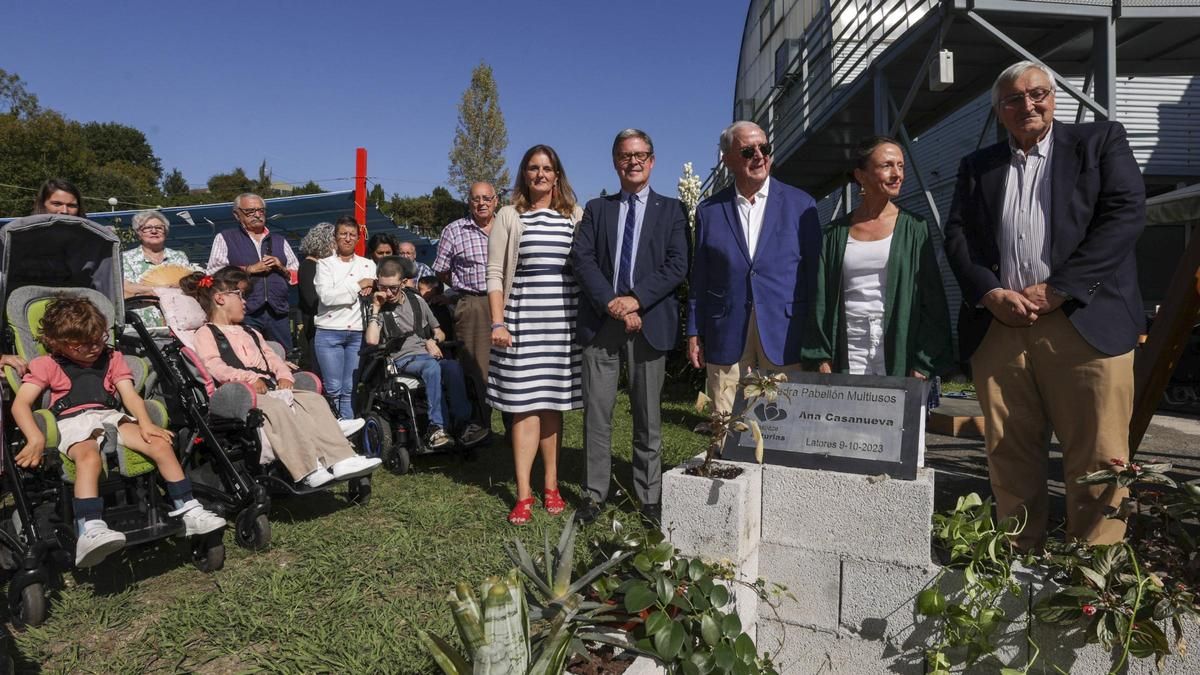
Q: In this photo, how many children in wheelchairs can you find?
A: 3